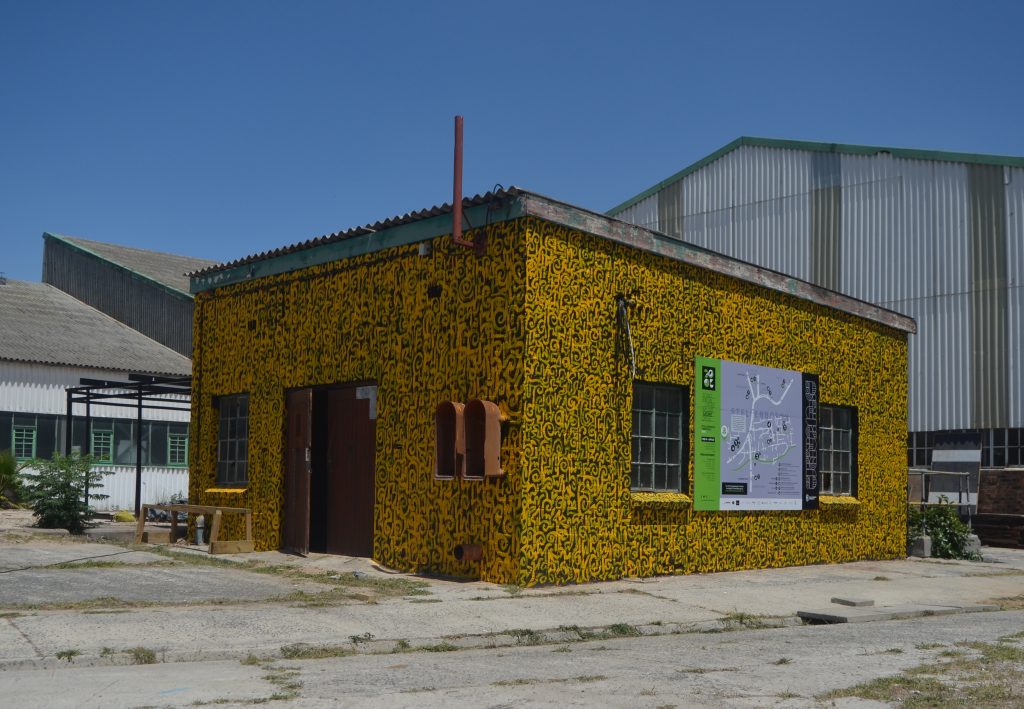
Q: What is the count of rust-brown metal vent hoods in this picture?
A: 2